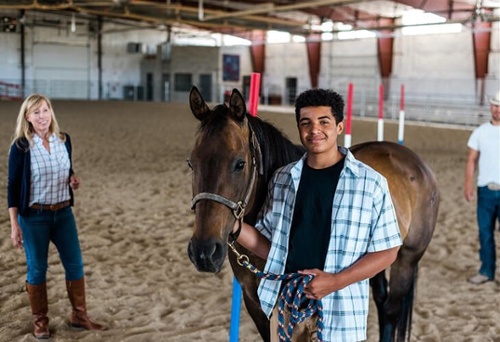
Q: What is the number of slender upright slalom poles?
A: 4